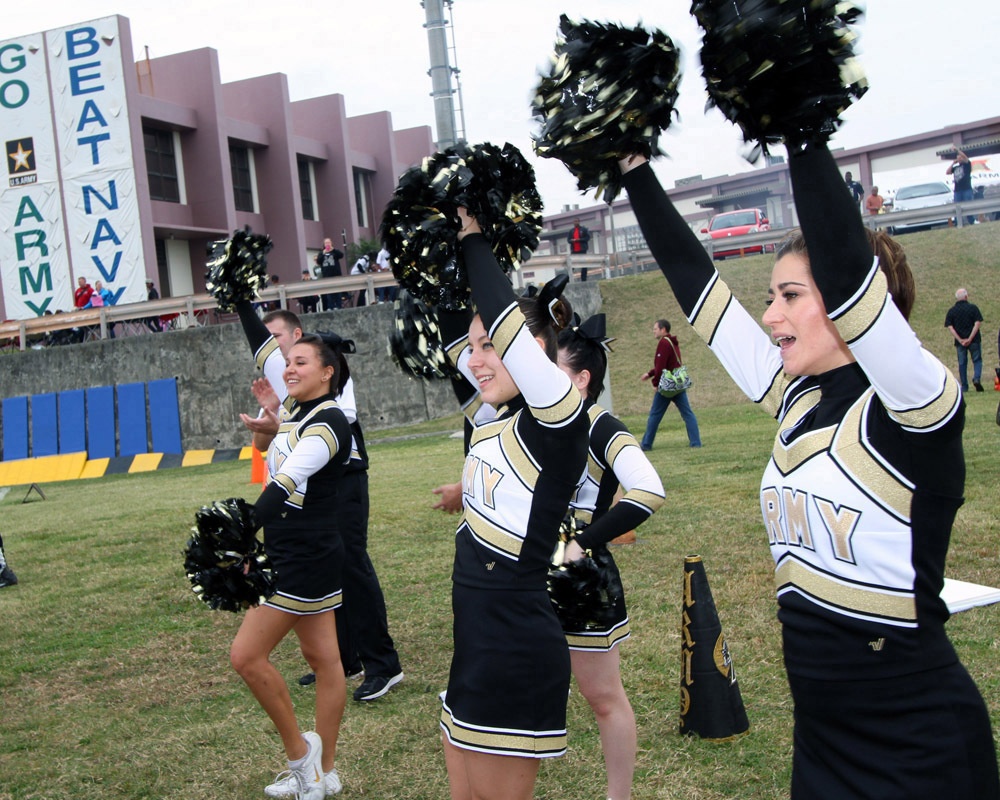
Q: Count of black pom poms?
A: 8